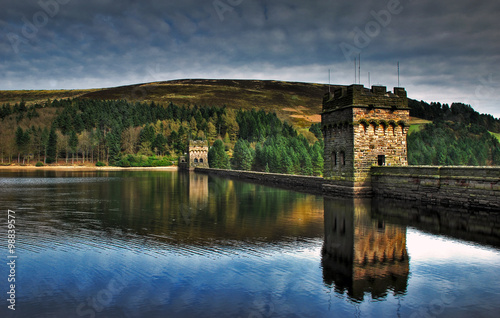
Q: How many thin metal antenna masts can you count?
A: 5